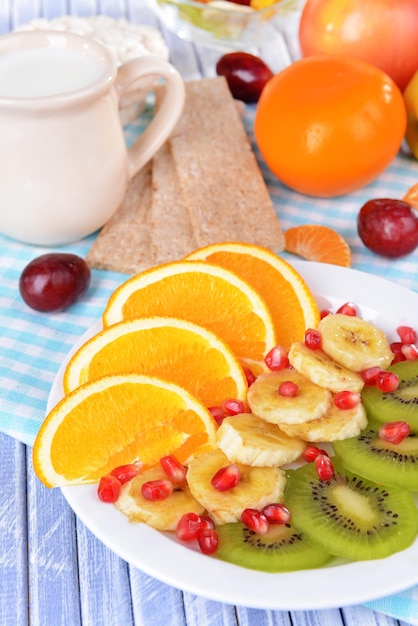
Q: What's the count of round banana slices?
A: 7